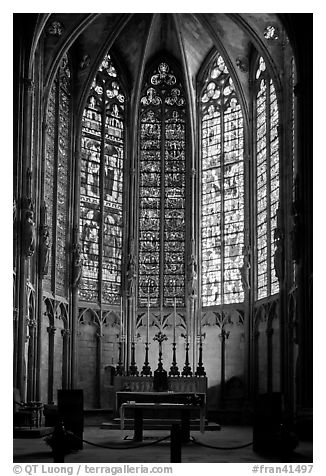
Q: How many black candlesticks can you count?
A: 6